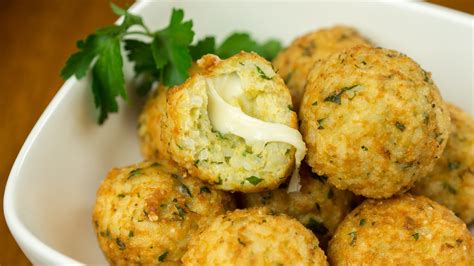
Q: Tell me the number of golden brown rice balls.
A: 9